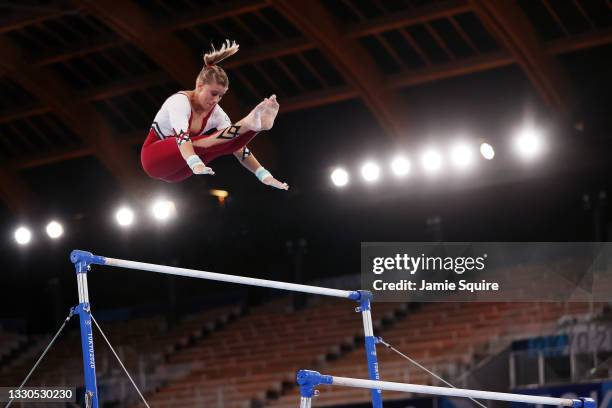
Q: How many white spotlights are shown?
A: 11